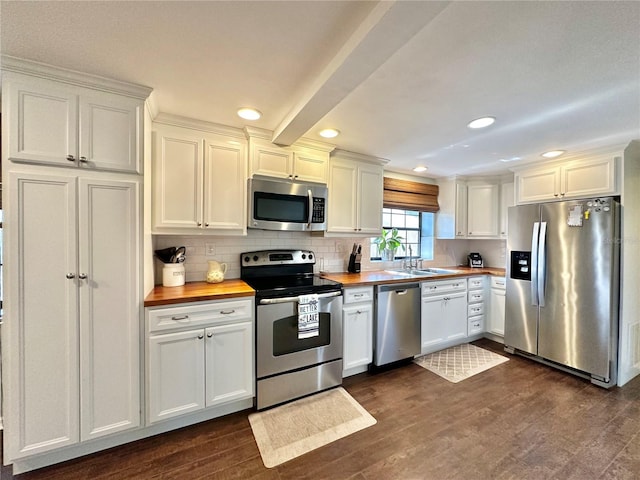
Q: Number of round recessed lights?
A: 5